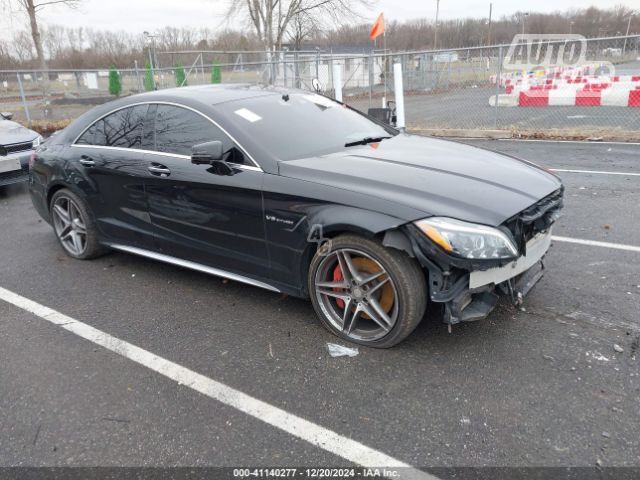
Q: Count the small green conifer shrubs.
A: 4